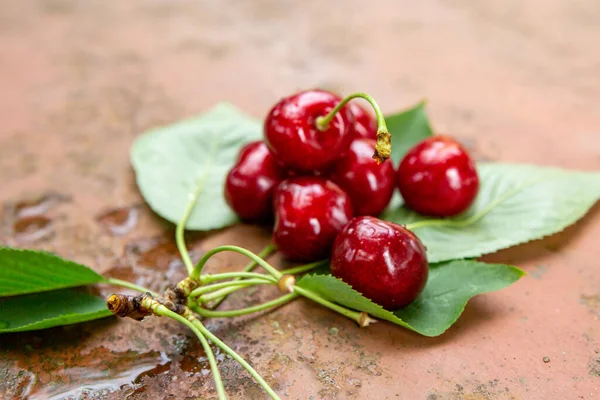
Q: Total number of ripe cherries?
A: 7